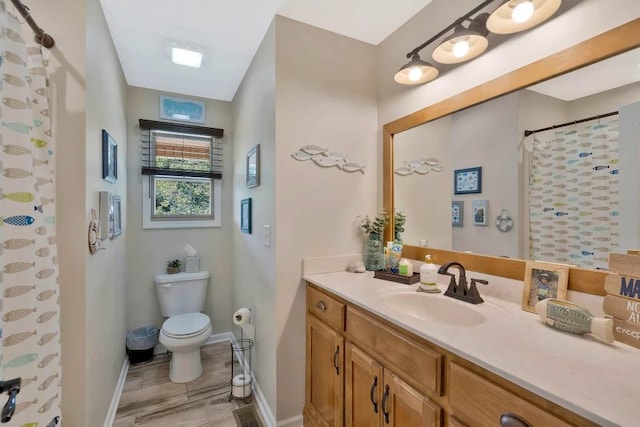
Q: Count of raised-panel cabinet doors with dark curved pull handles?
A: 3